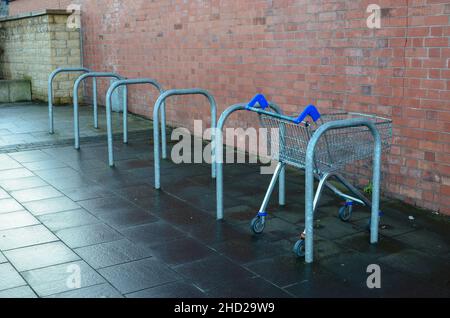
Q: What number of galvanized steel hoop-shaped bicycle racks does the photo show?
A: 6